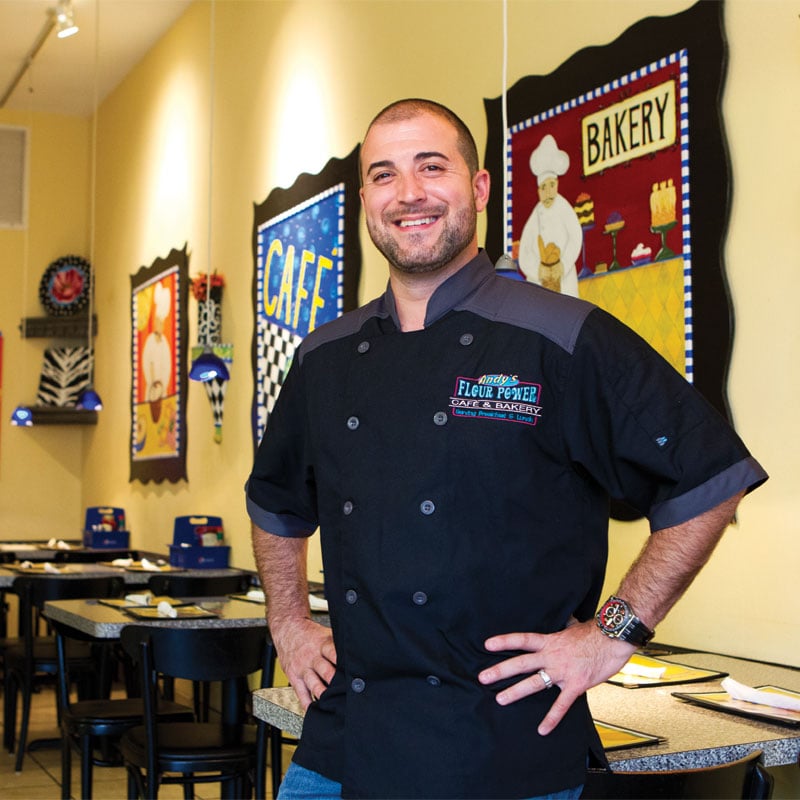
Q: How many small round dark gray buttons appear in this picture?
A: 10